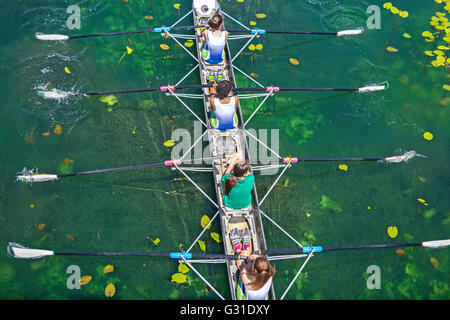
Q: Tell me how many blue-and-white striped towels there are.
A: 0